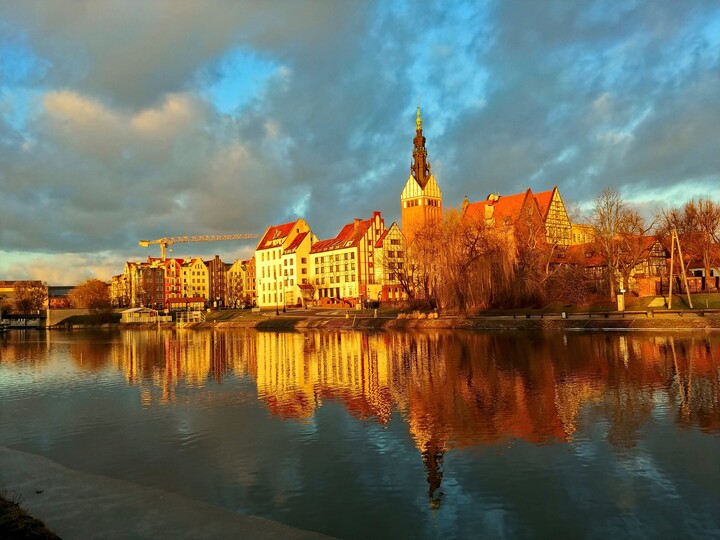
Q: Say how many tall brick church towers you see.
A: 1